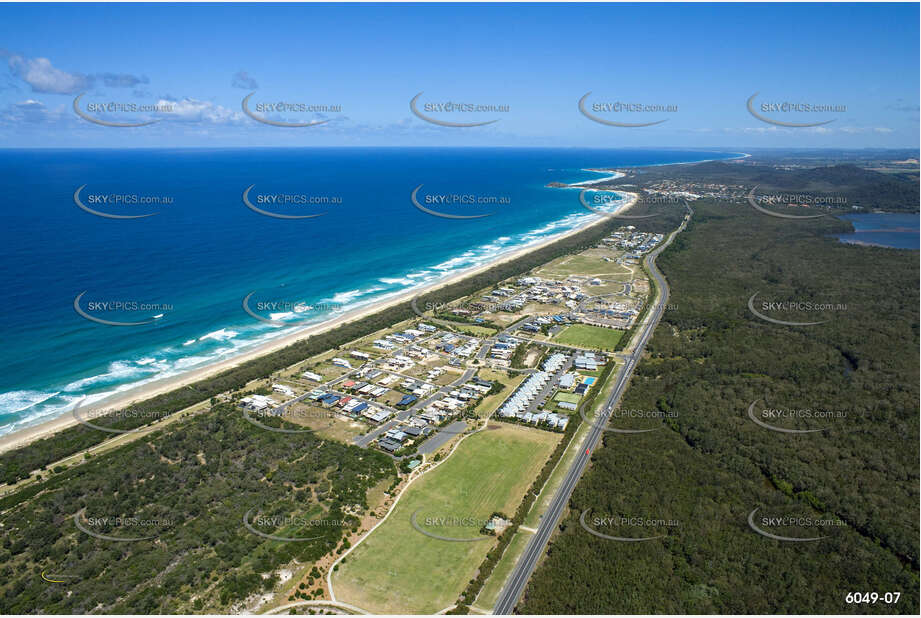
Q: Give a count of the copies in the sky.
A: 5